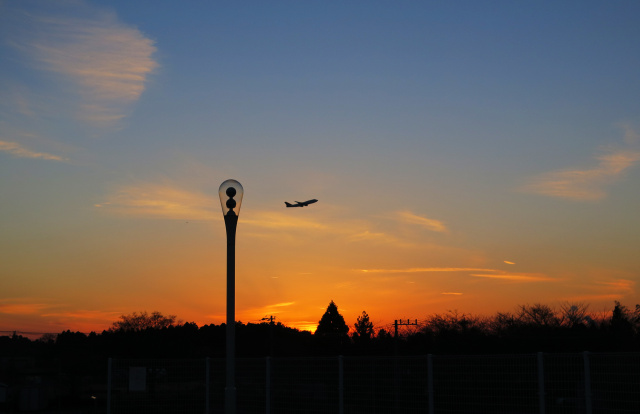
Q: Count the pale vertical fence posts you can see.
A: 7